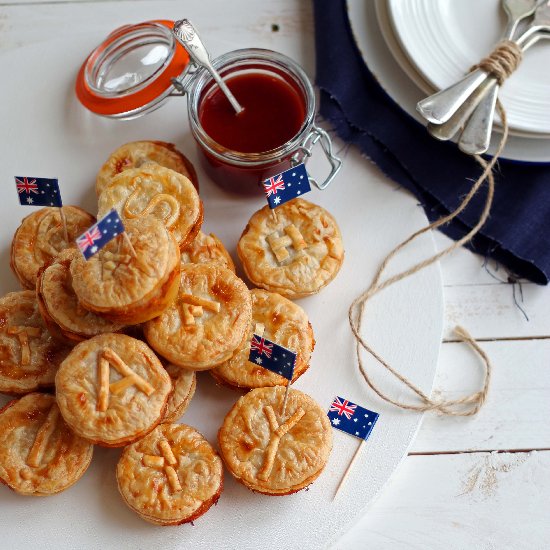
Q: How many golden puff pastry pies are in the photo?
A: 15